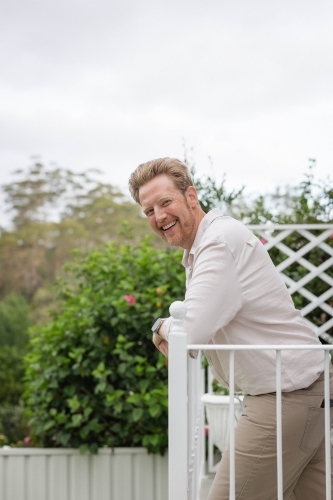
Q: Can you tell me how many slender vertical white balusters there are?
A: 3